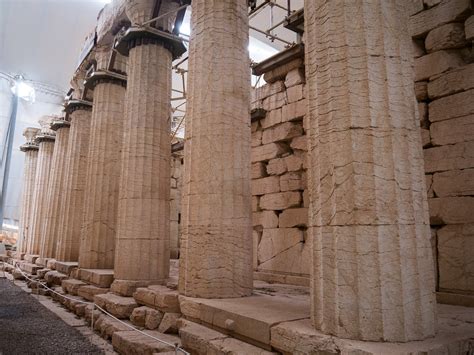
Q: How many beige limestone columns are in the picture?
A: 8